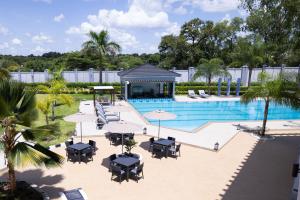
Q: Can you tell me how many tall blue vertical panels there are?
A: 3